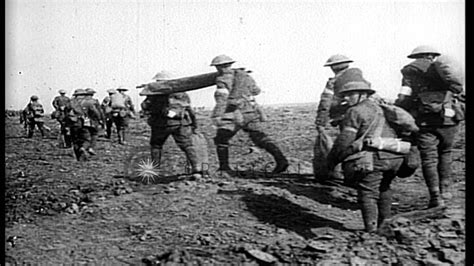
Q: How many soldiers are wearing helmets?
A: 12